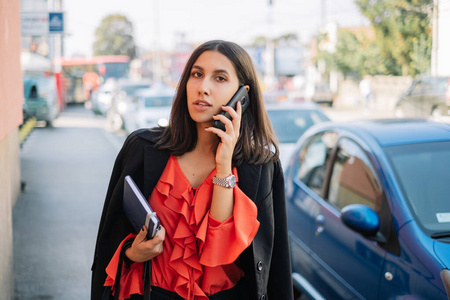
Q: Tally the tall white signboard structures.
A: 1